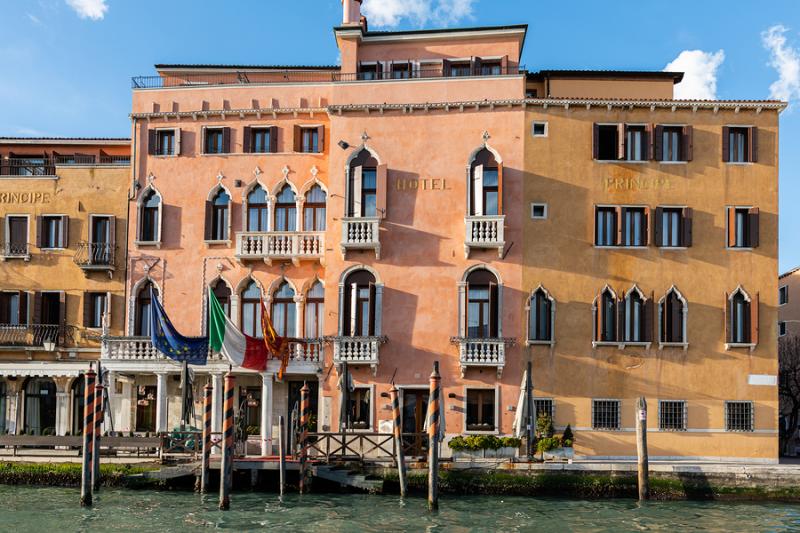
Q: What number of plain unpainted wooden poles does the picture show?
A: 2